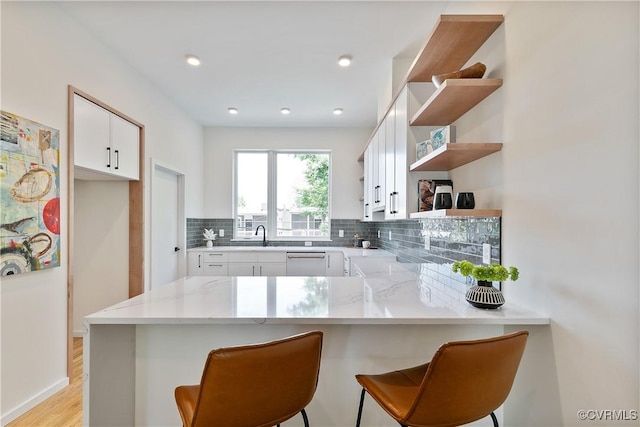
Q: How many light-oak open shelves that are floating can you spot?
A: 4